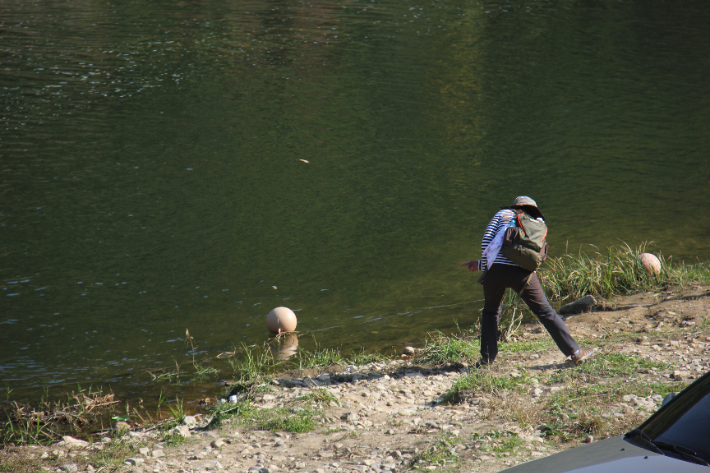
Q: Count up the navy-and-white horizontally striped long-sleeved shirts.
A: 1